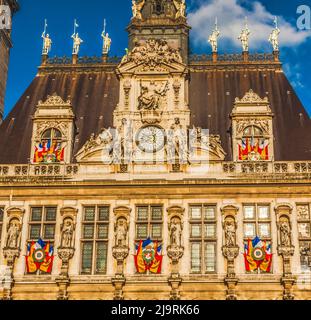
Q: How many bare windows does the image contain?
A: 2